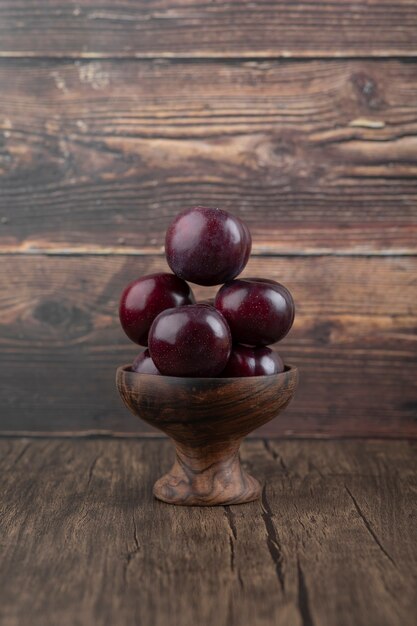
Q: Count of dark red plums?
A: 6